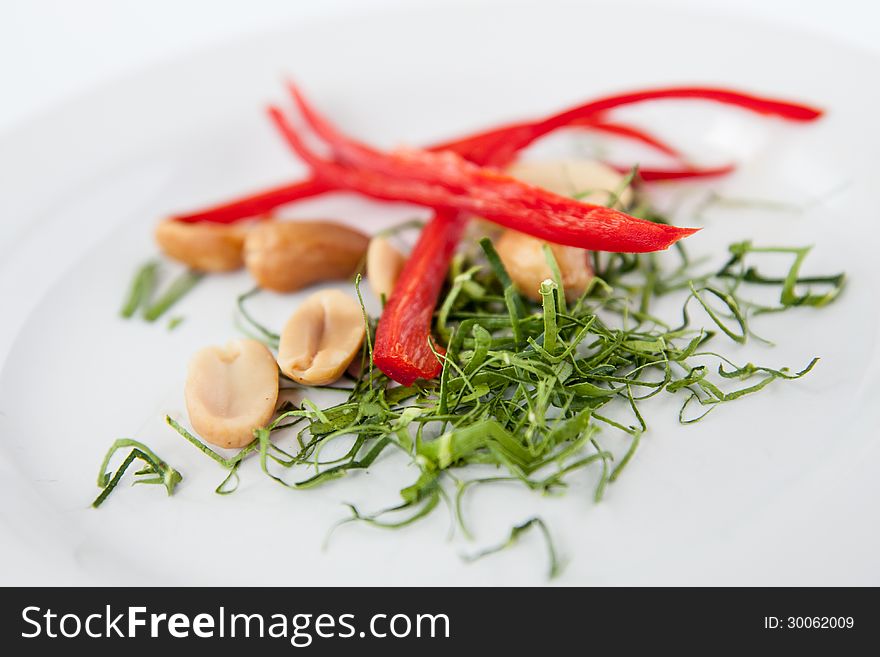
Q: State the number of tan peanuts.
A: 7